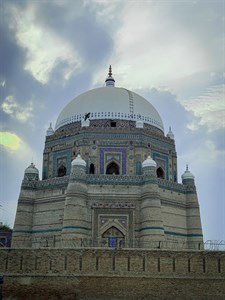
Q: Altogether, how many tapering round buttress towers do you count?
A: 4